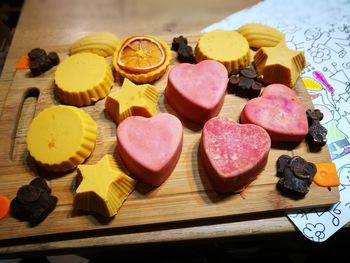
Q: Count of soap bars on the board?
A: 13